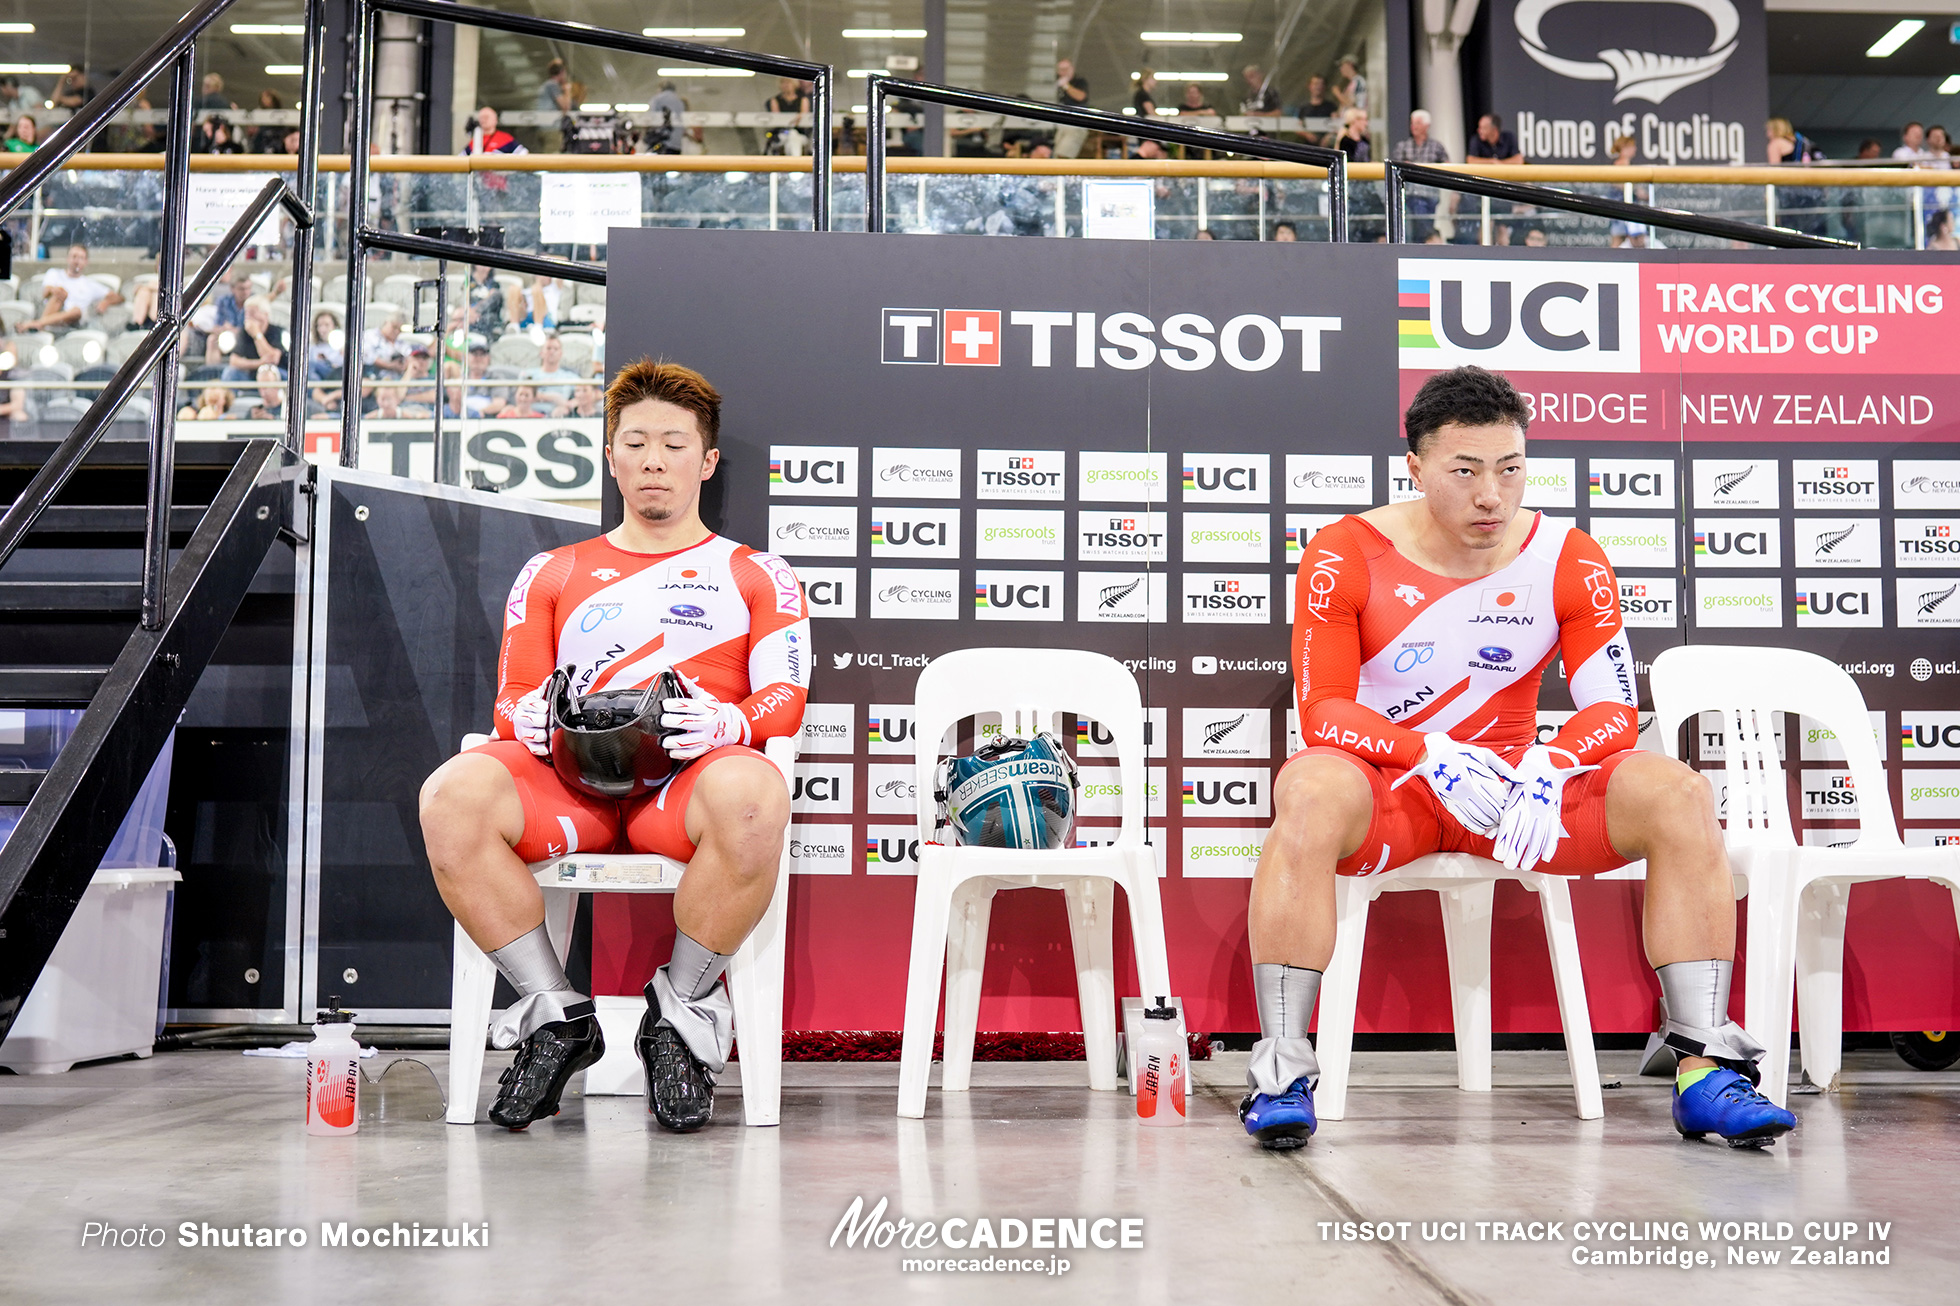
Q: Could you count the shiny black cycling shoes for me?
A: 2